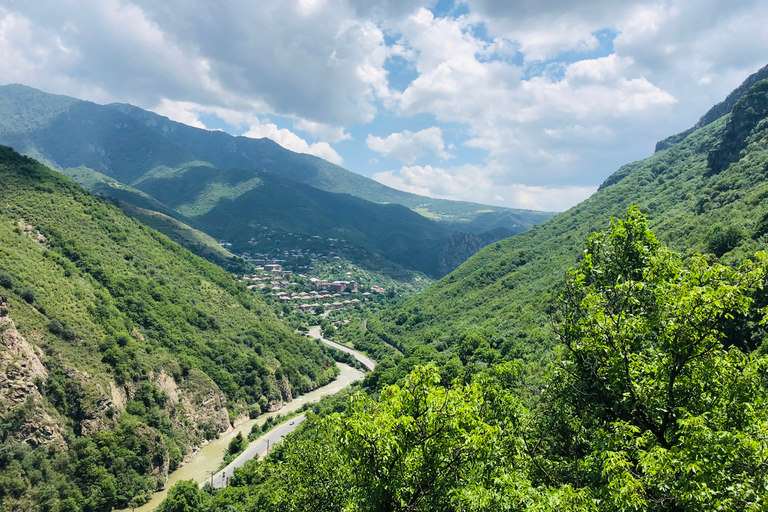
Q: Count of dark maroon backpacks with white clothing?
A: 0